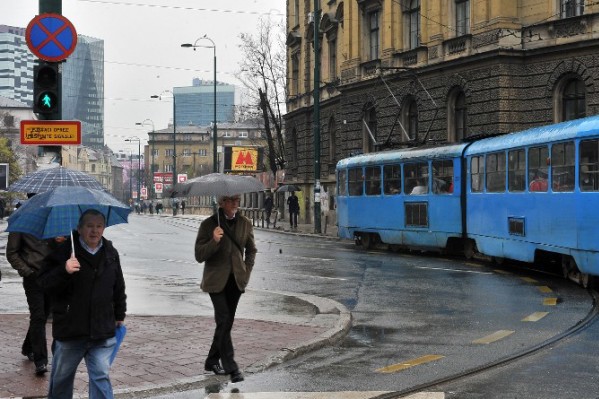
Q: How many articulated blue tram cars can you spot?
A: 2